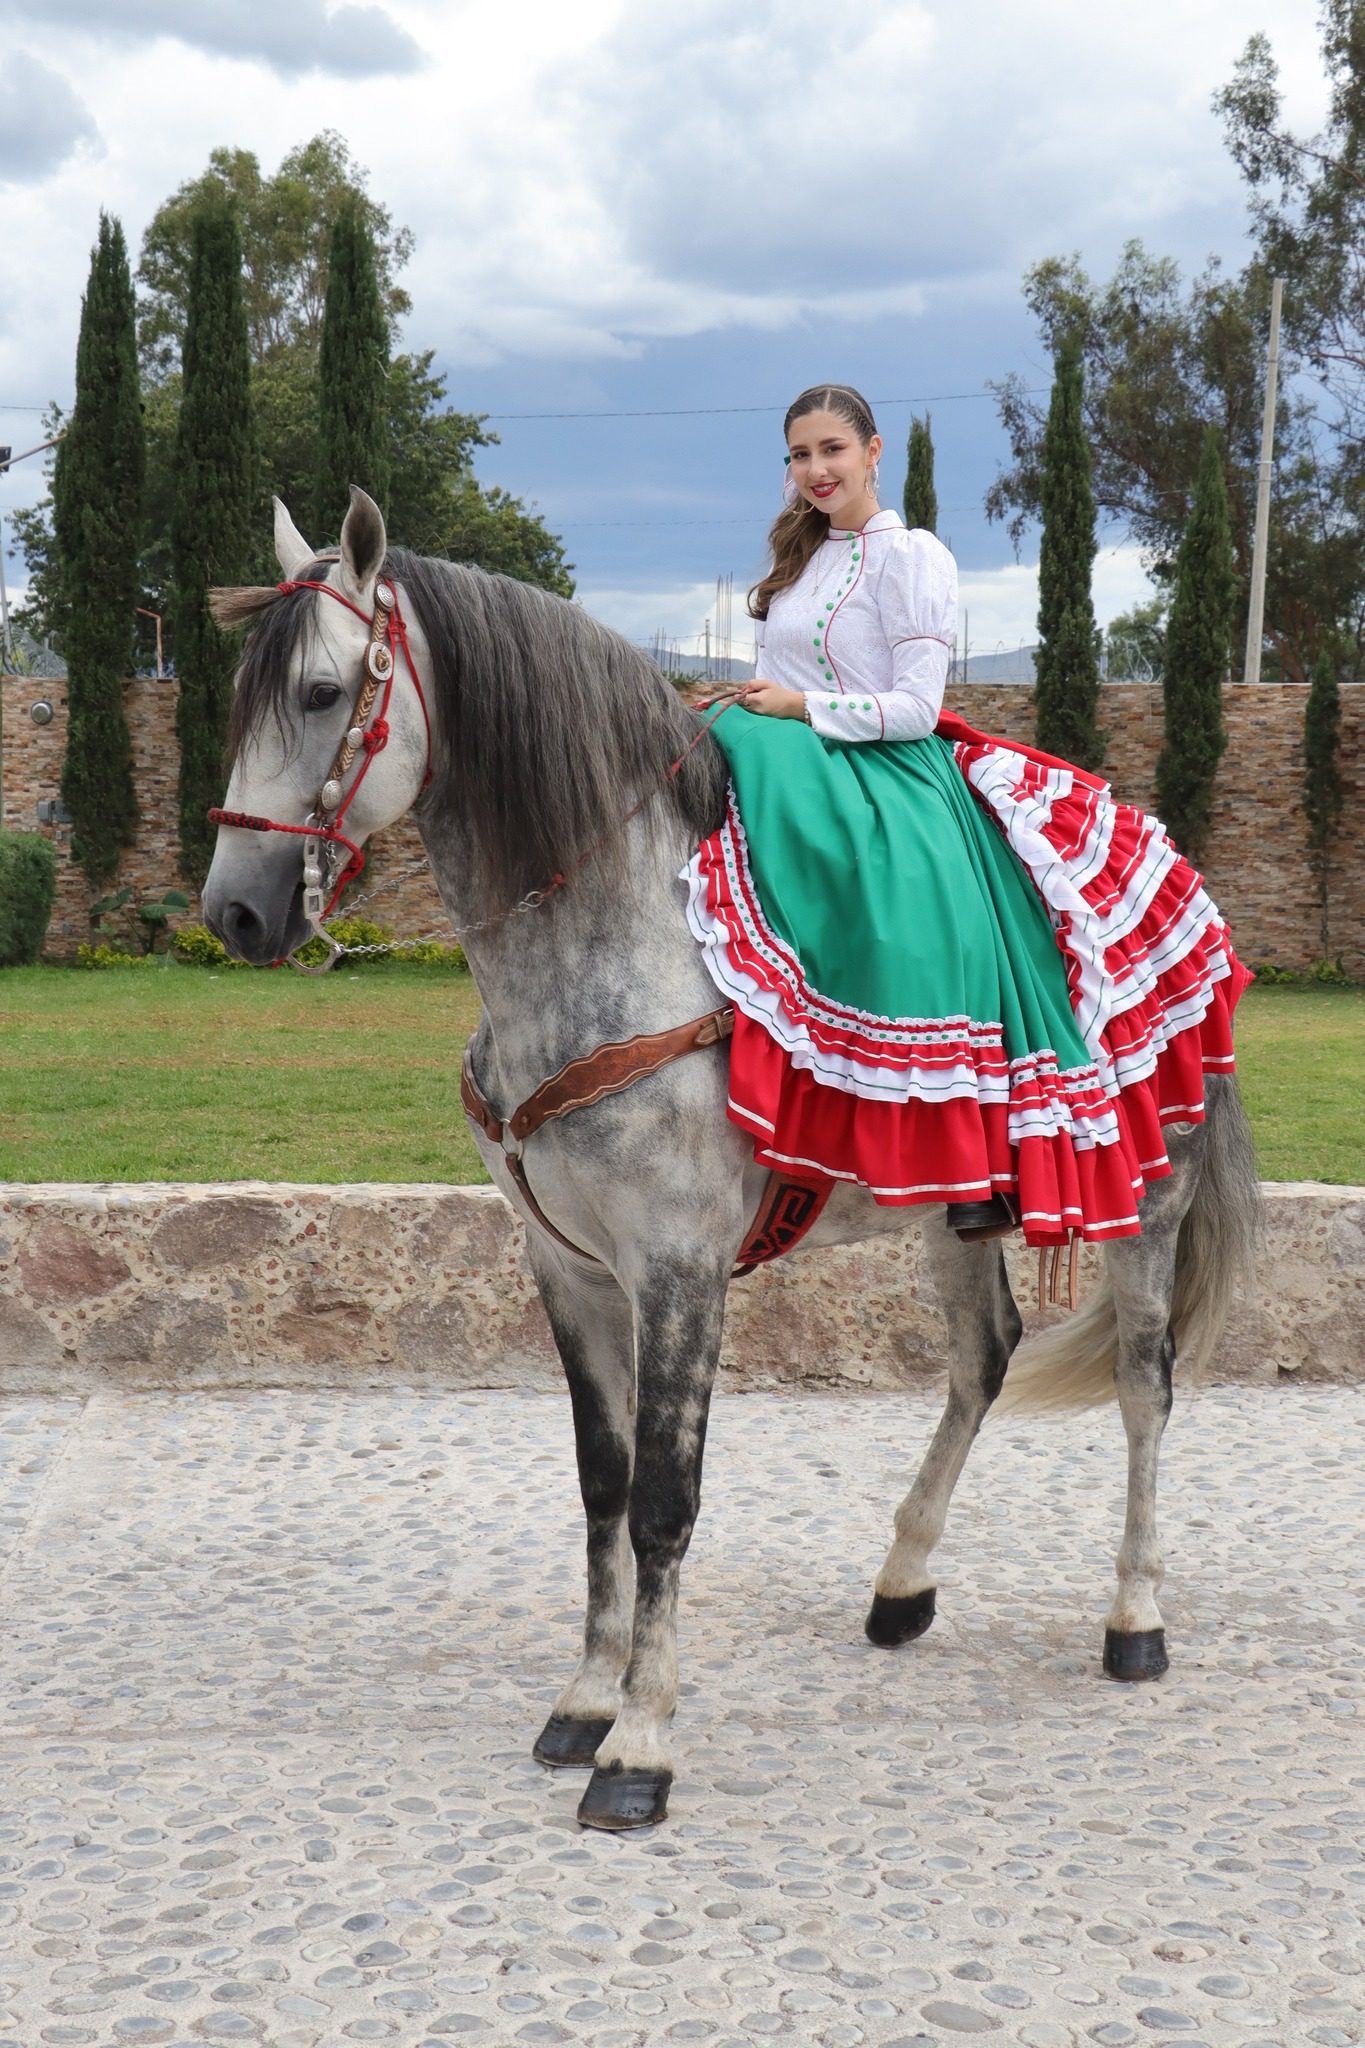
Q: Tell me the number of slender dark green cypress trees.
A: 7